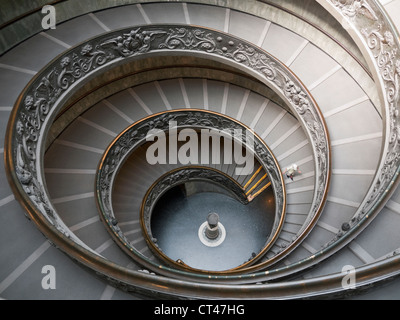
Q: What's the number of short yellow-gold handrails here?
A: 3